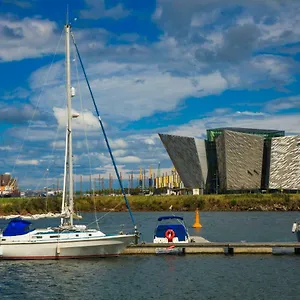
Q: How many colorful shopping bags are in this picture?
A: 0